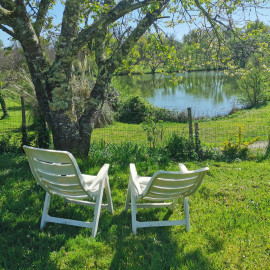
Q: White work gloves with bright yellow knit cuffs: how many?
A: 0